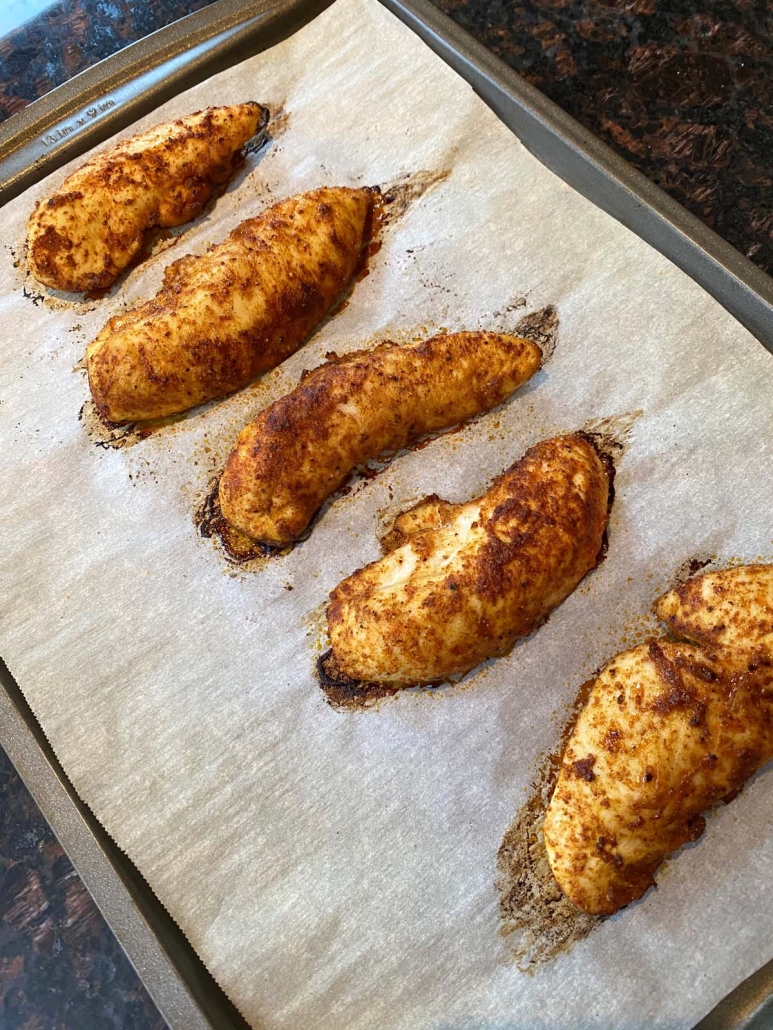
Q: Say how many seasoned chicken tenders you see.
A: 5